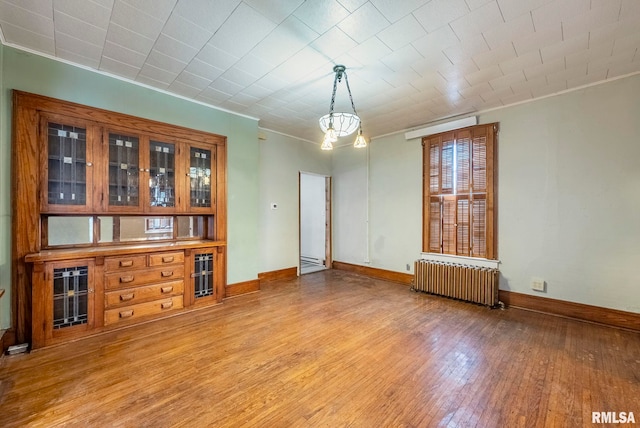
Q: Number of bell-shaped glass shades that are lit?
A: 3